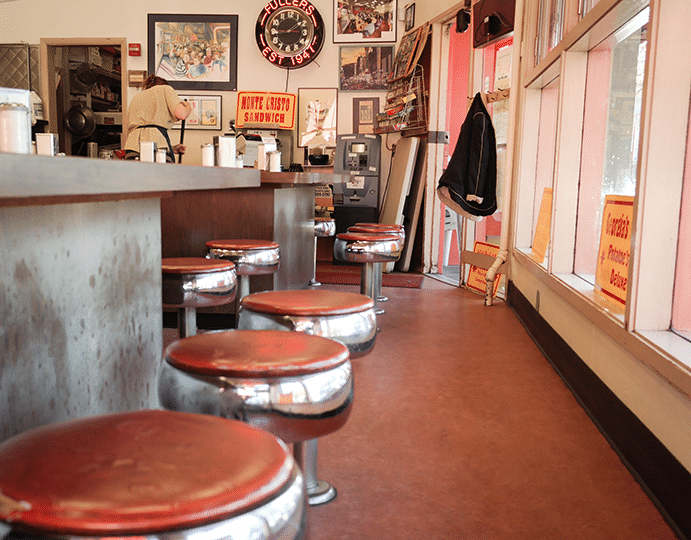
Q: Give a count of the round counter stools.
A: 9